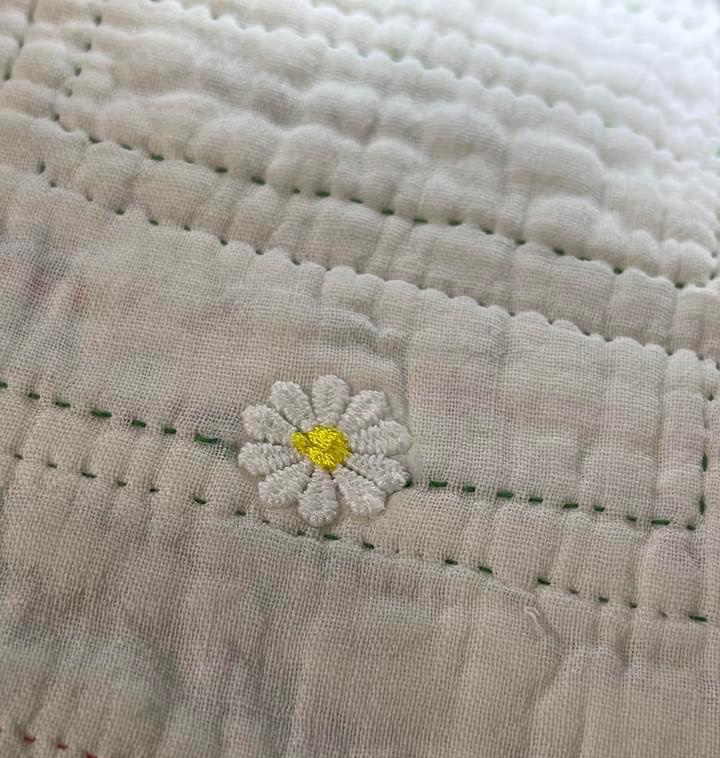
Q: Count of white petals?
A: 10